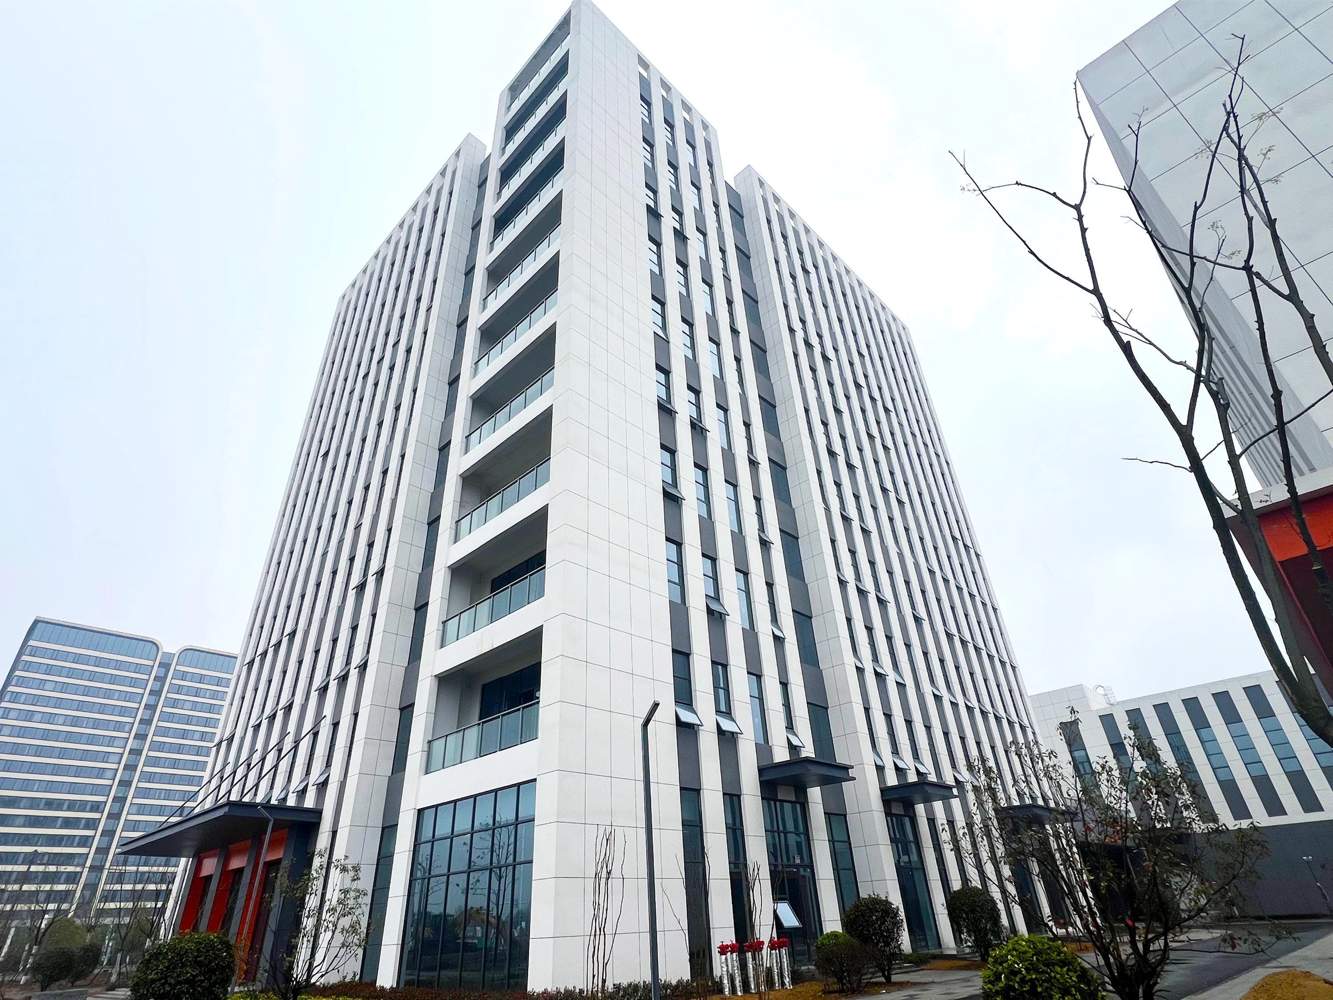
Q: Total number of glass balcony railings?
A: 10